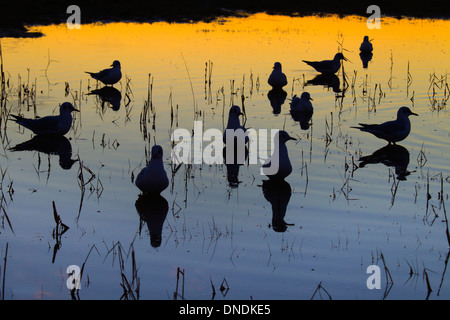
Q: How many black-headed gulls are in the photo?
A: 10